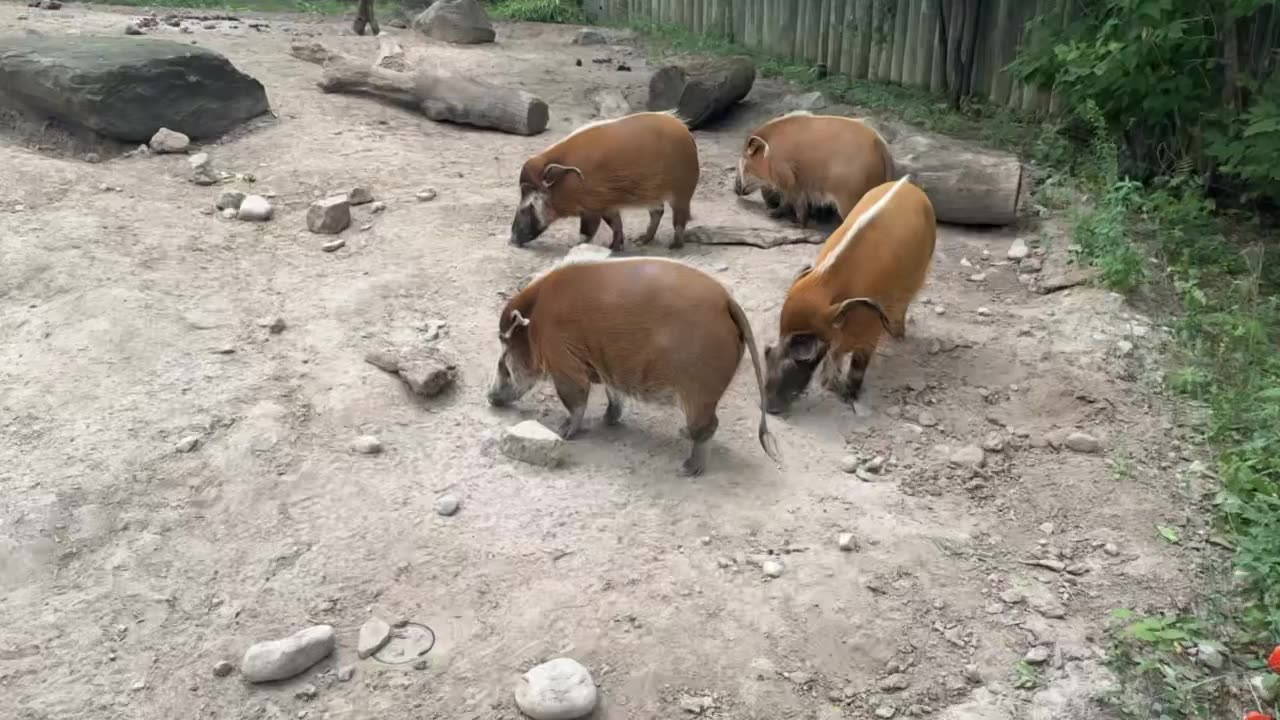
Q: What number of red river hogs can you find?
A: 4